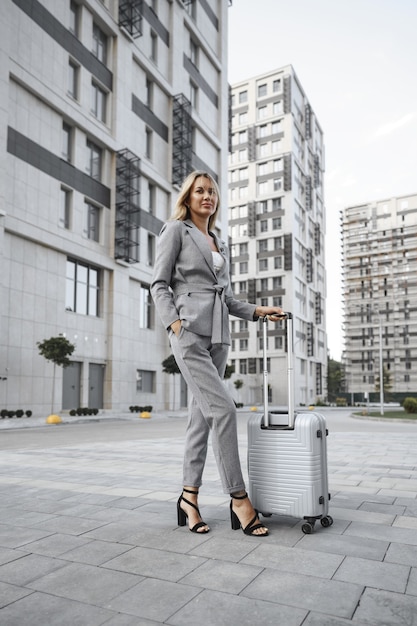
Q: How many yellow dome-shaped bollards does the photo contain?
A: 4